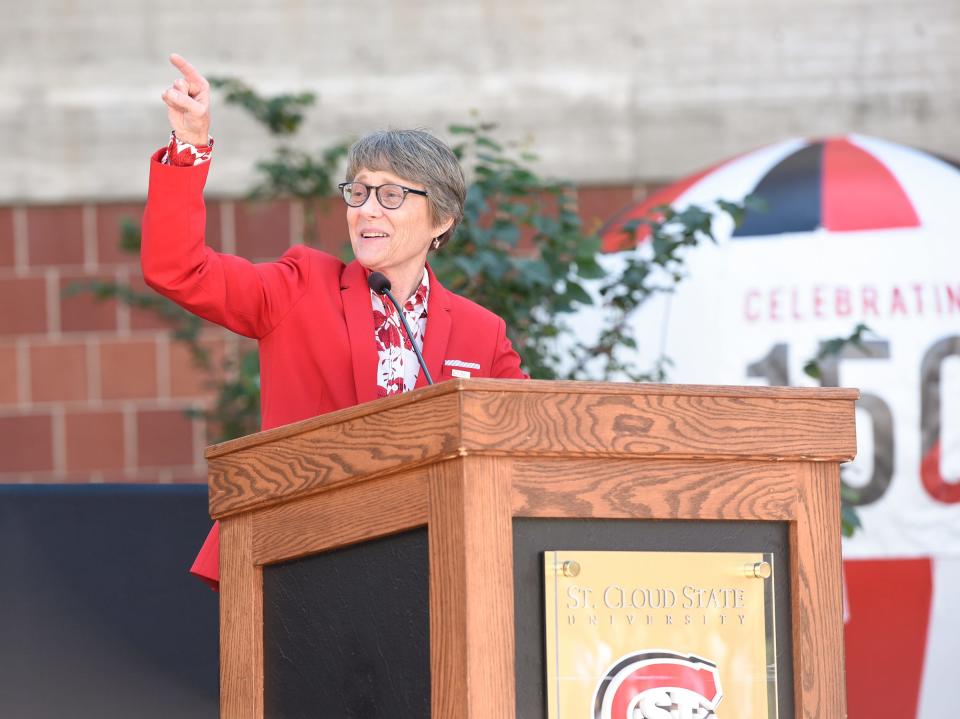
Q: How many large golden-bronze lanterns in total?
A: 0